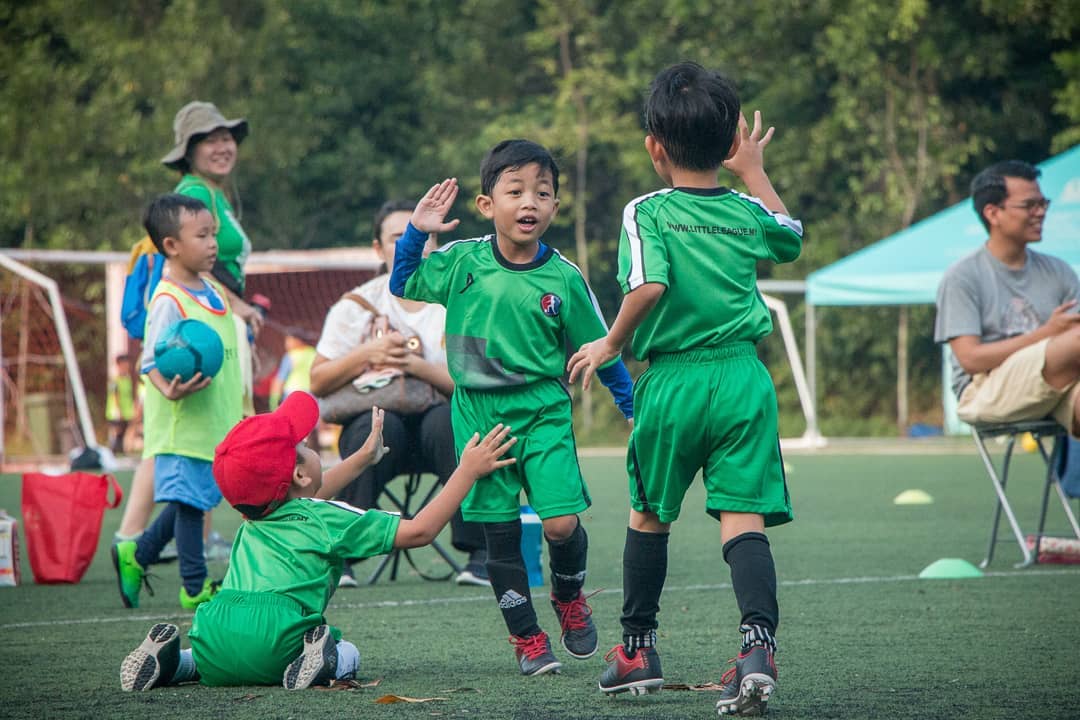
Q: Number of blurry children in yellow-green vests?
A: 2